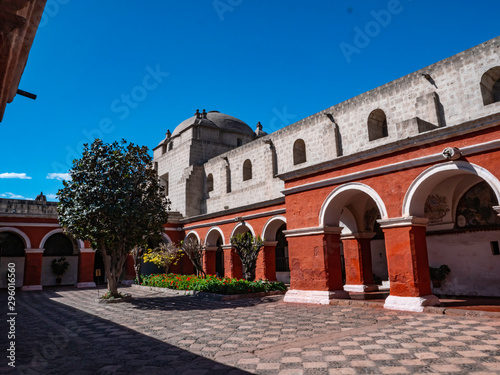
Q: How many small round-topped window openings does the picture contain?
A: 5